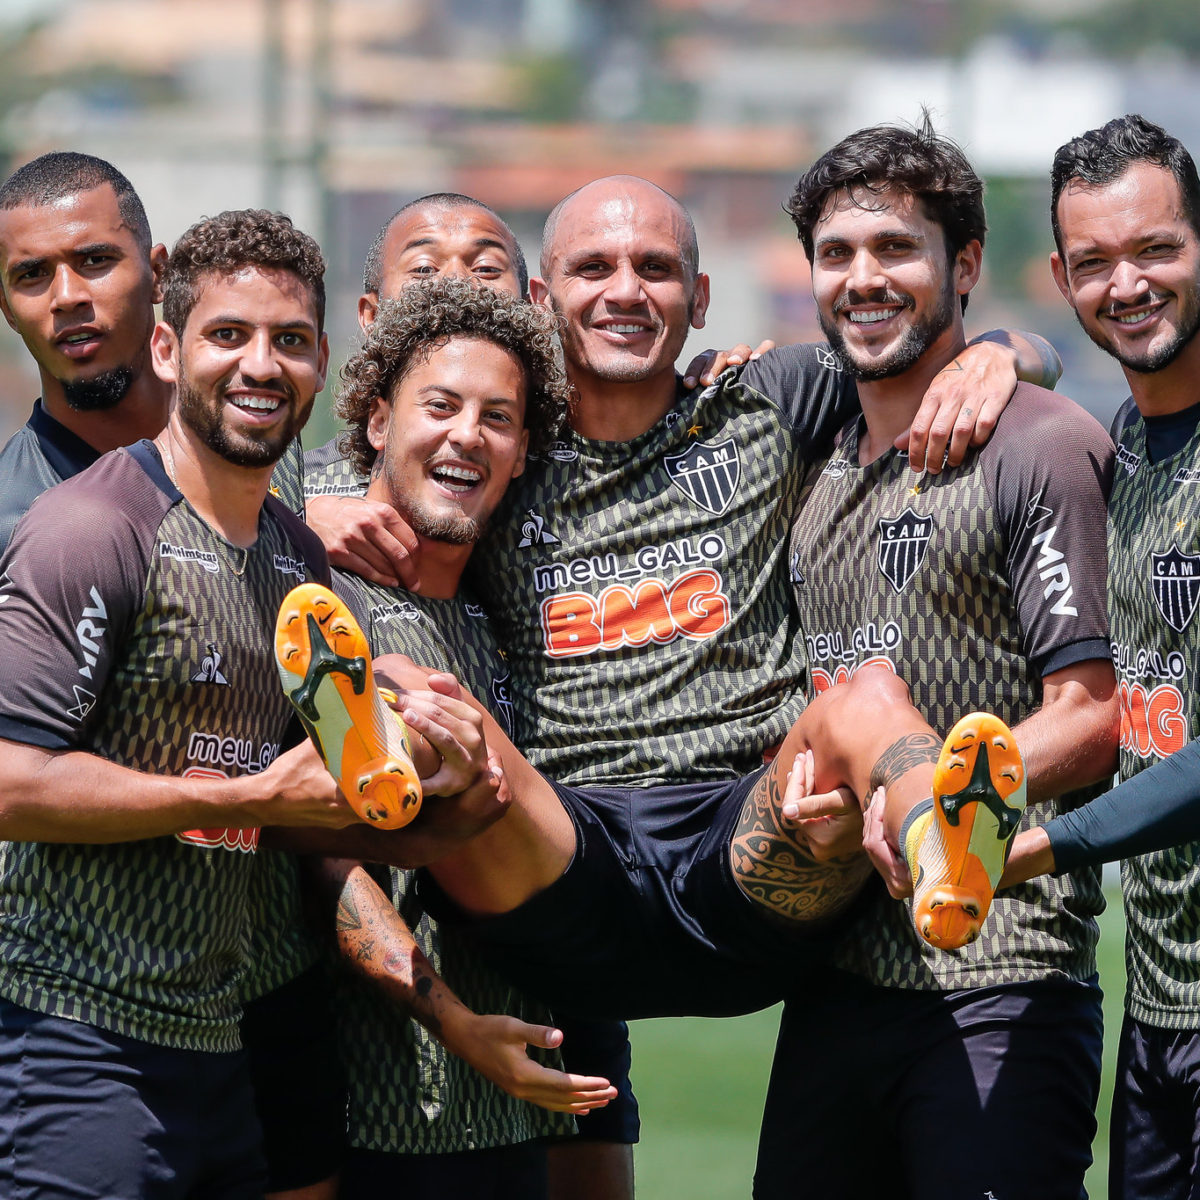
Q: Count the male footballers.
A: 7